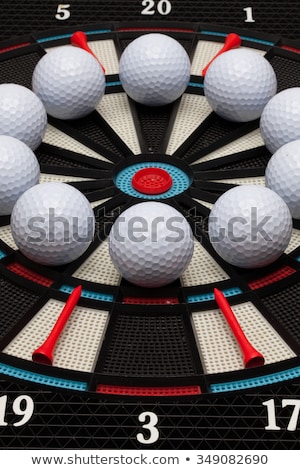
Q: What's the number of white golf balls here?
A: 10